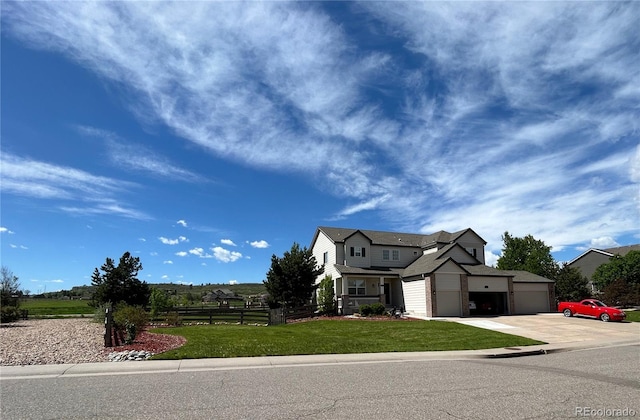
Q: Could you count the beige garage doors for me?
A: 2